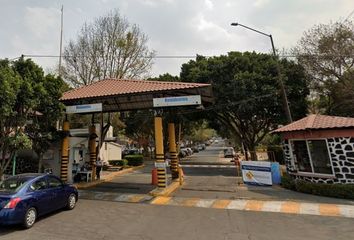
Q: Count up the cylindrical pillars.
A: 4